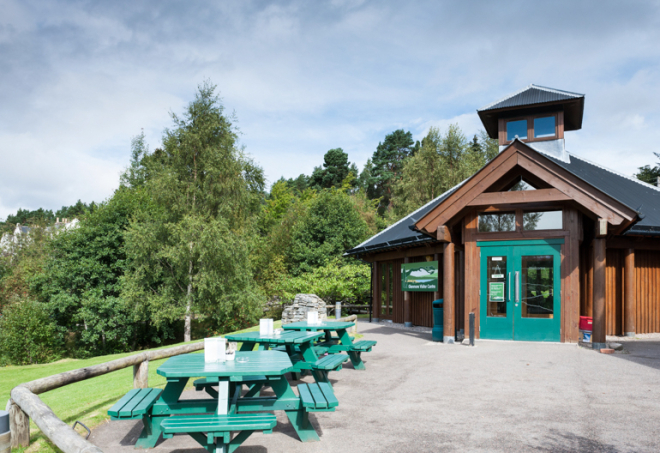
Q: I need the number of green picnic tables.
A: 3